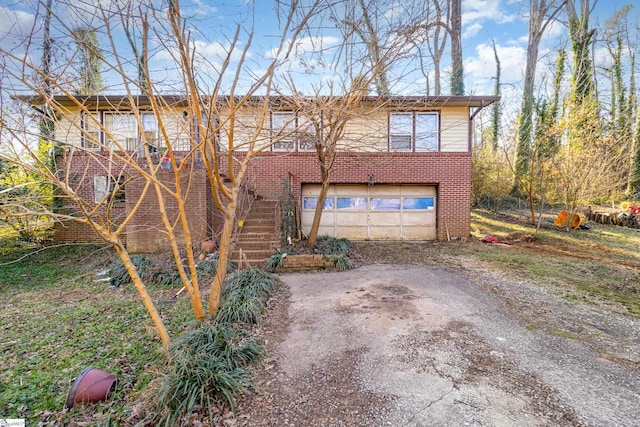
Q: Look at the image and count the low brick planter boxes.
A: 1